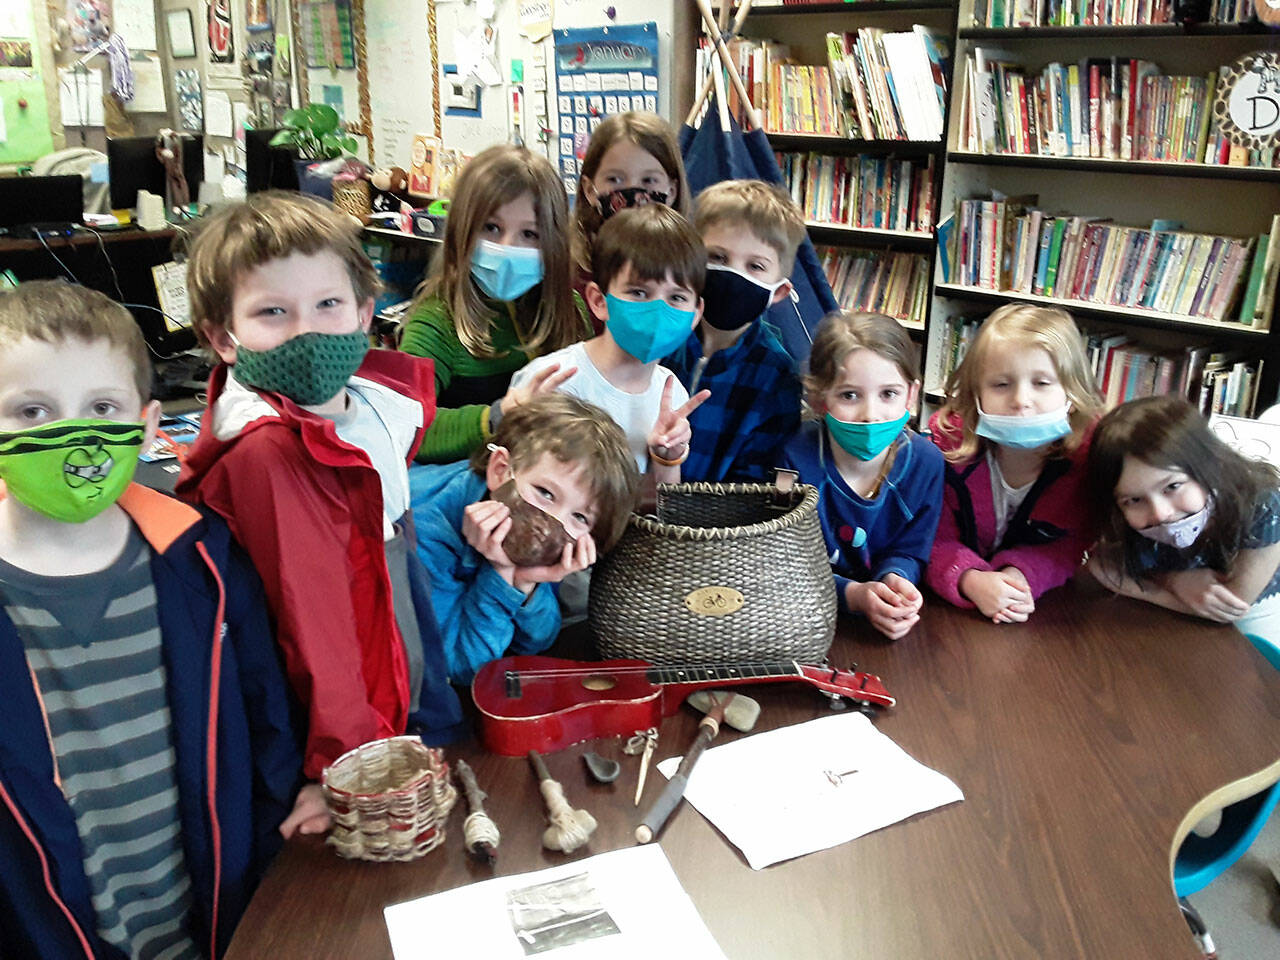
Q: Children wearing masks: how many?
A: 10